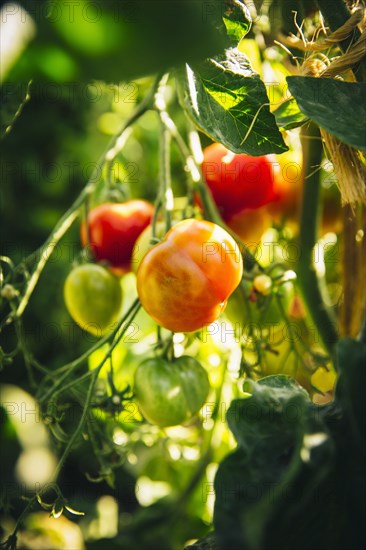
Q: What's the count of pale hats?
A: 0